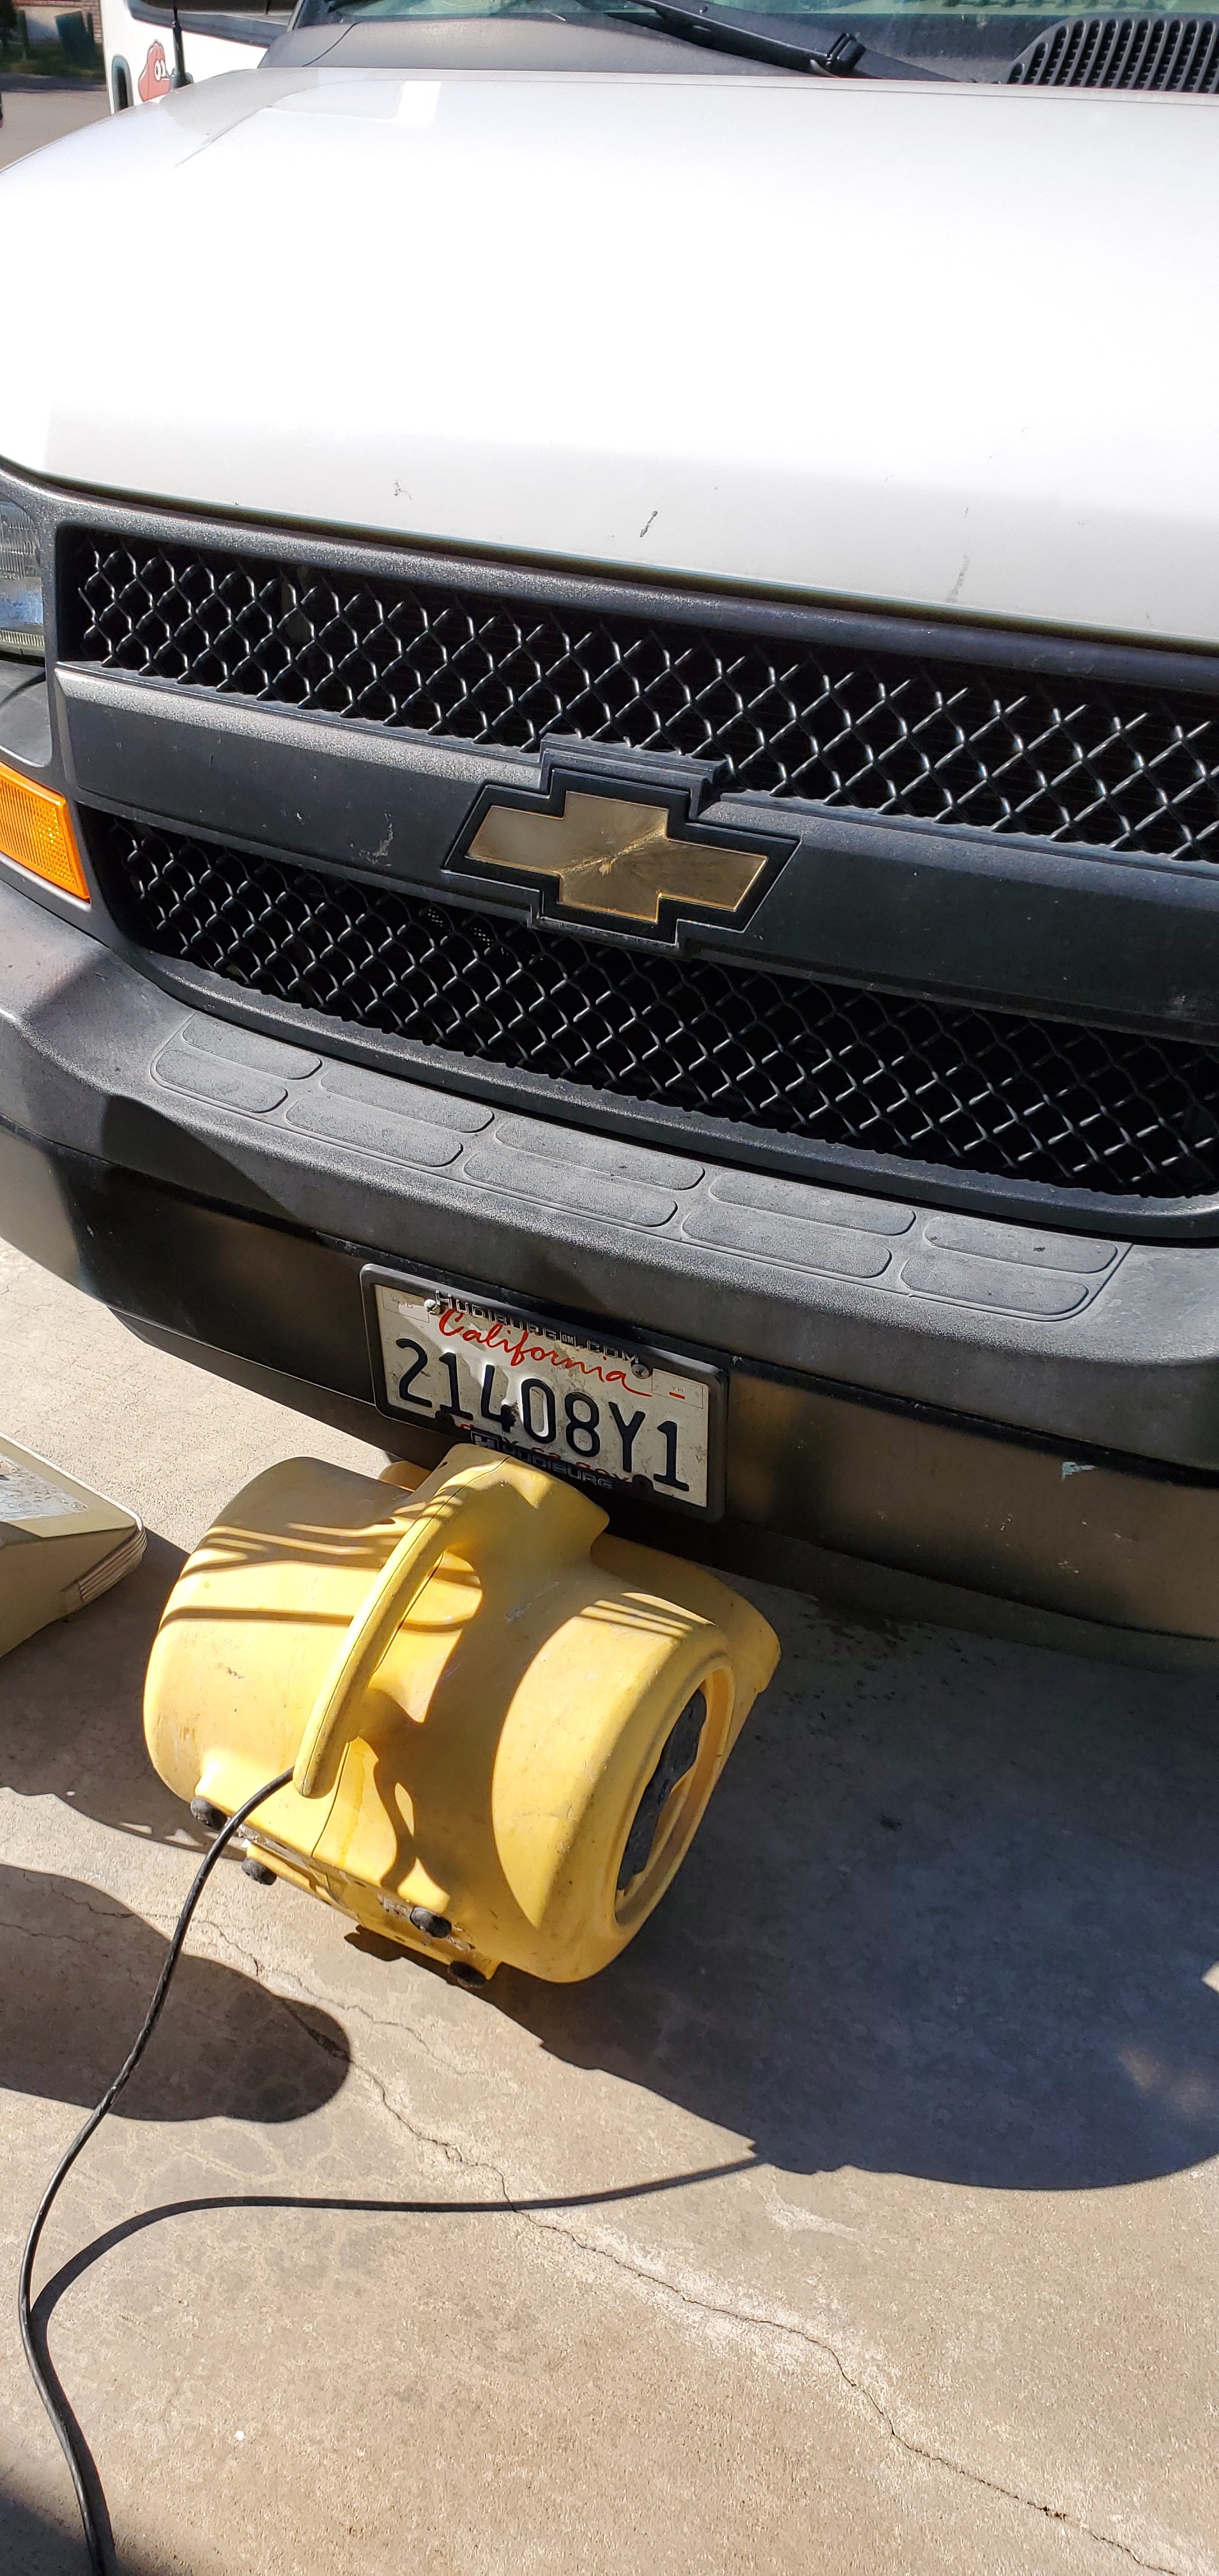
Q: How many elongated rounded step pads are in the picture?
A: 10